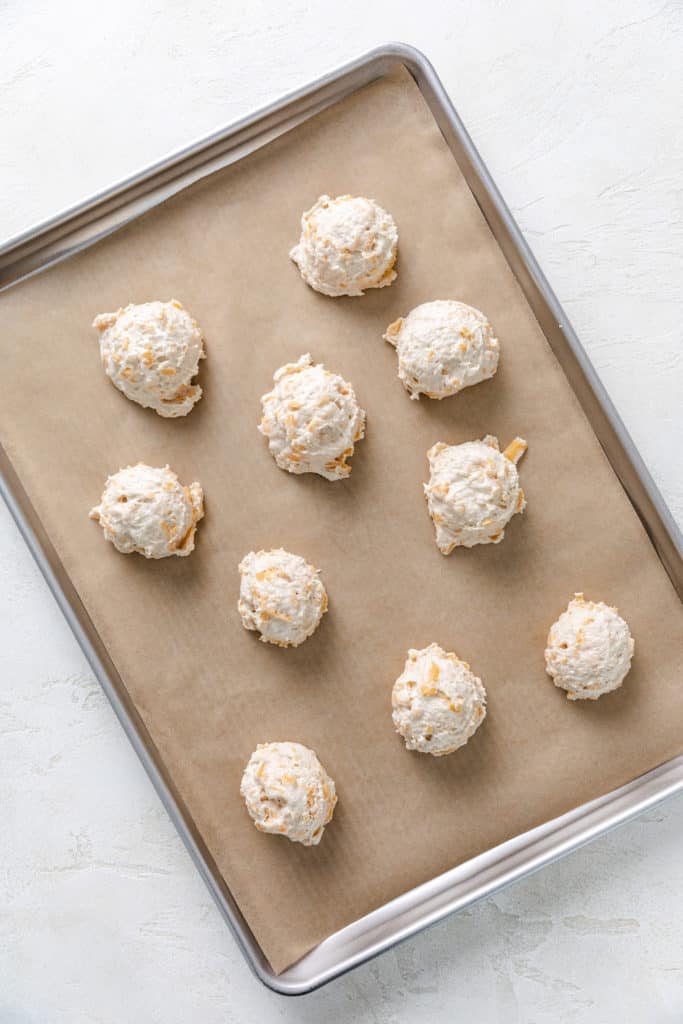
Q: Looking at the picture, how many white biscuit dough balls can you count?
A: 10